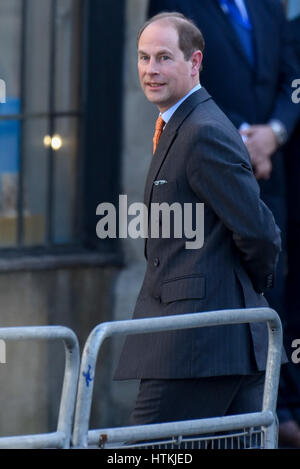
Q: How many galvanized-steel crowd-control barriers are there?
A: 2